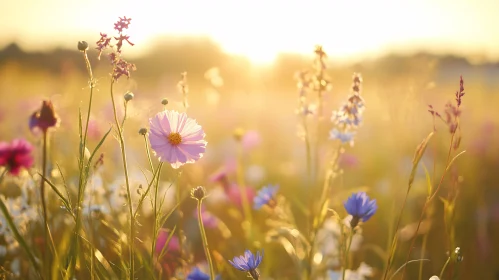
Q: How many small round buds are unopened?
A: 5